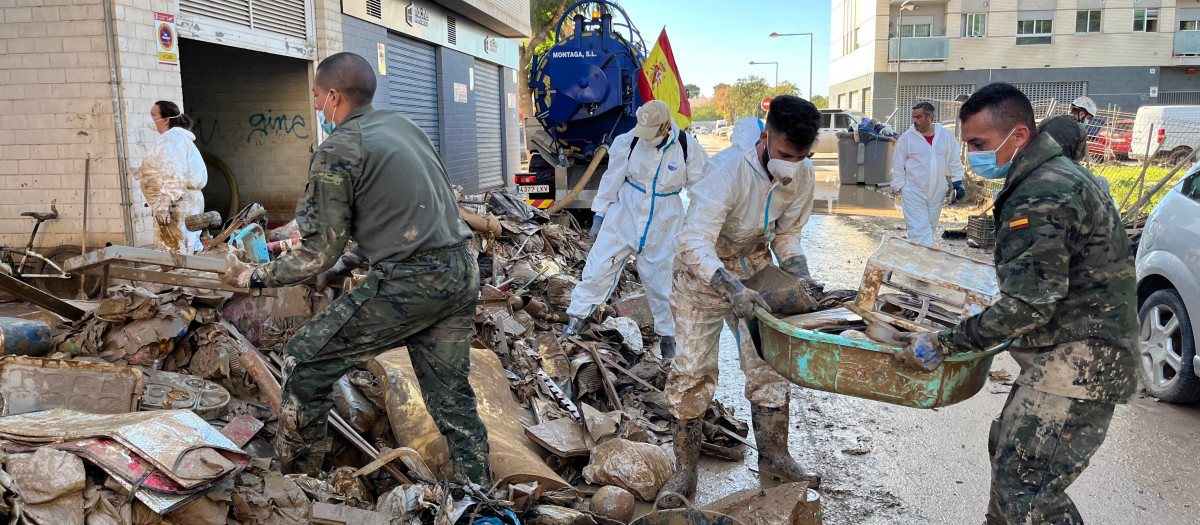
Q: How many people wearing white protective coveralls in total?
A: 4